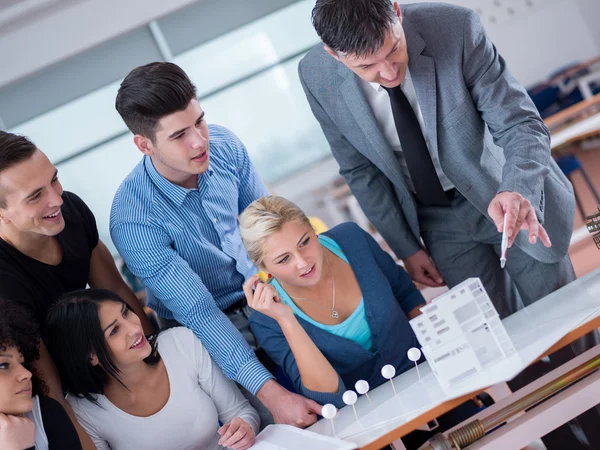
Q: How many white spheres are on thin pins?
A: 5